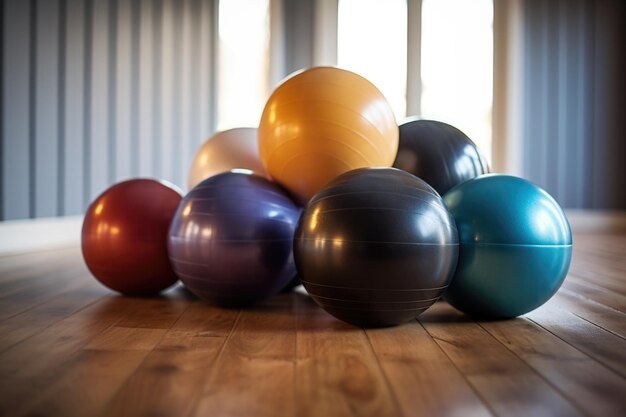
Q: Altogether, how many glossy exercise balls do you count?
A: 7